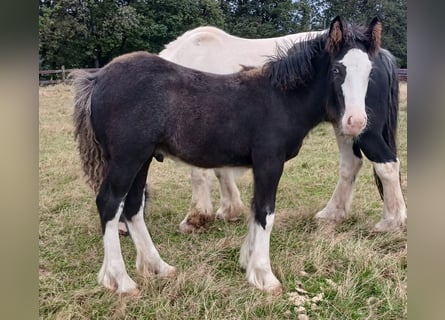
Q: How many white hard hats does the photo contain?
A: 0